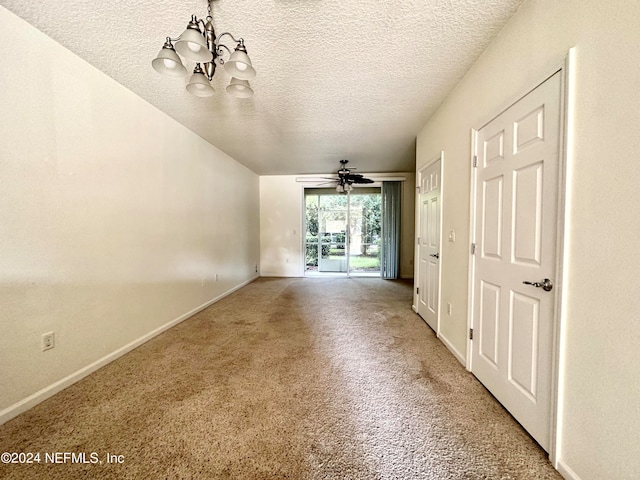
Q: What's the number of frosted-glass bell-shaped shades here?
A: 5